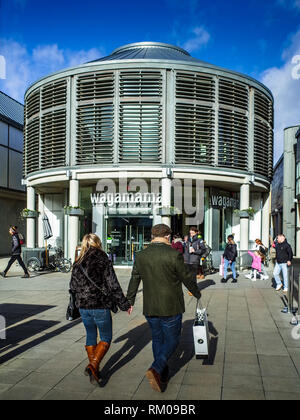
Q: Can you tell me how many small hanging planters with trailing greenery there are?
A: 4